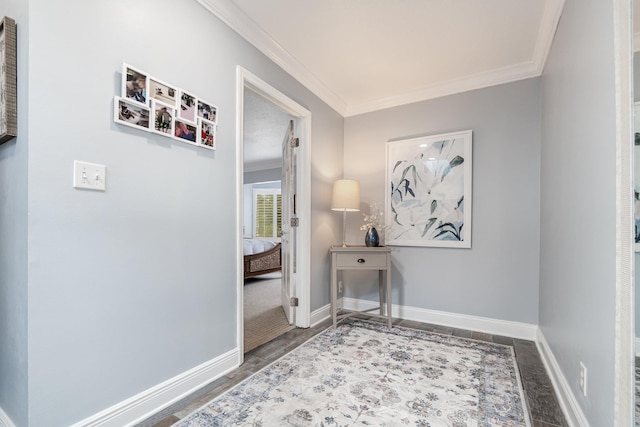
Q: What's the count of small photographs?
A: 8